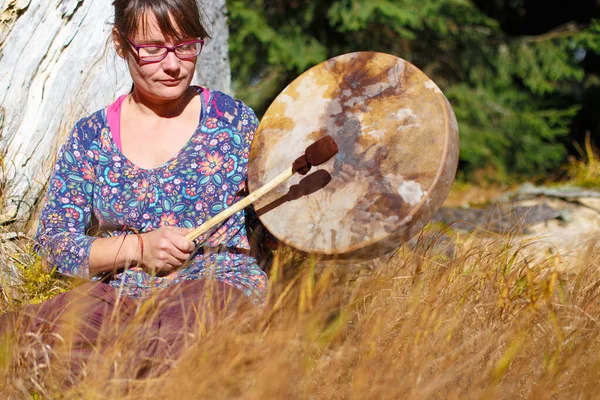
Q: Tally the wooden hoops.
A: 1